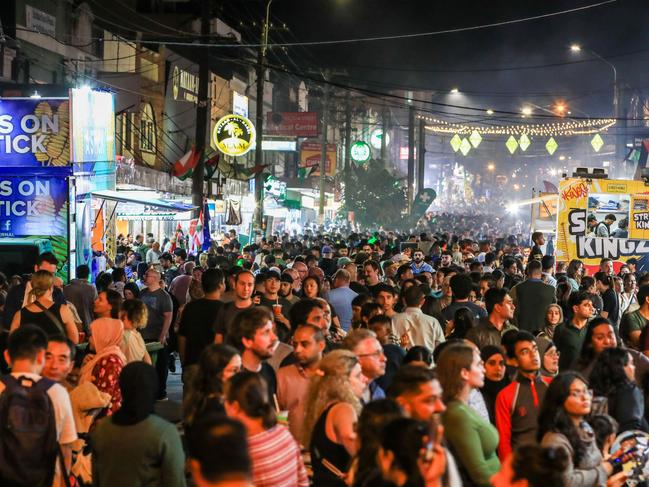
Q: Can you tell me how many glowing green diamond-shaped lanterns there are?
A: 7